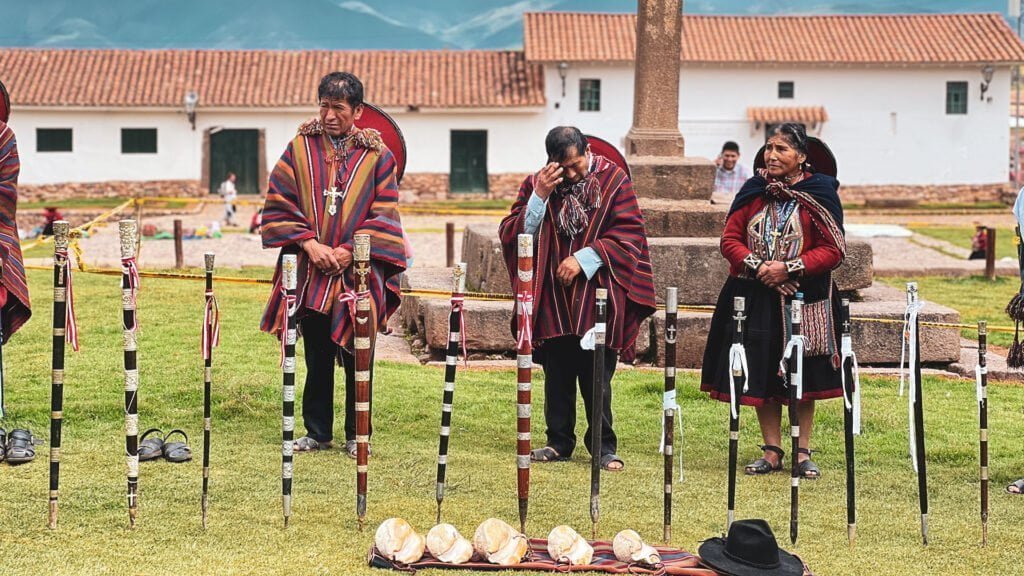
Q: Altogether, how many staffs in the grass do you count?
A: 14